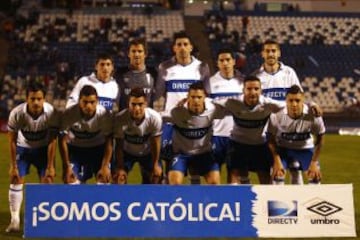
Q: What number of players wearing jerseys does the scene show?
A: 11